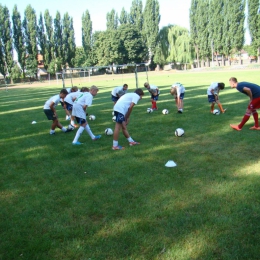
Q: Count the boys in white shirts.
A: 9